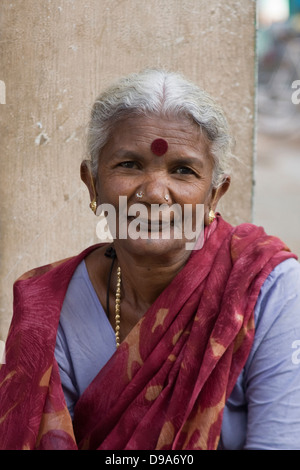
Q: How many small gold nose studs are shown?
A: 2